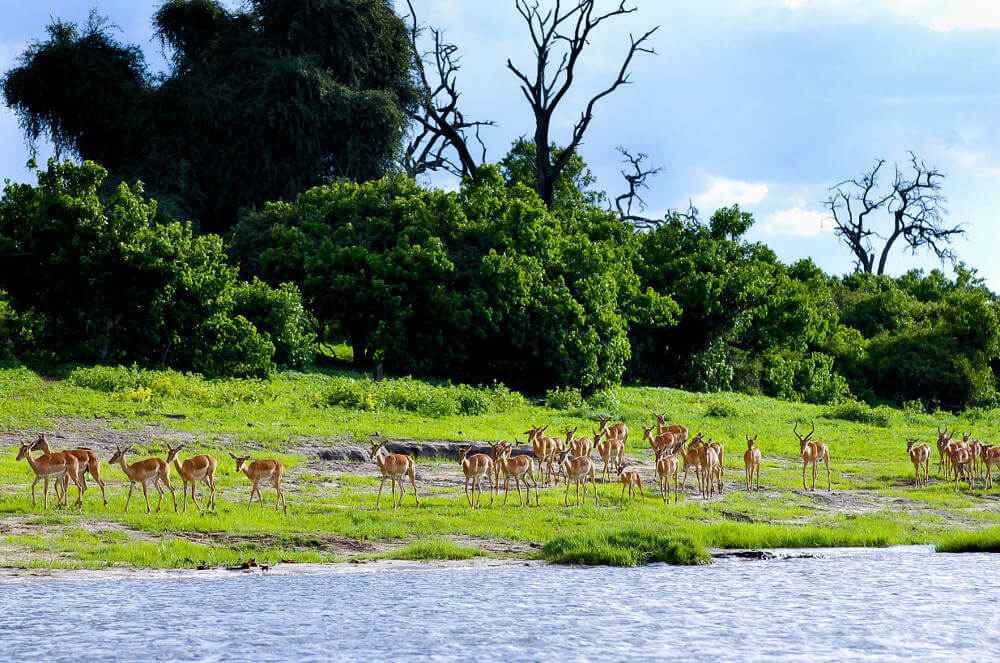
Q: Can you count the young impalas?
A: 1